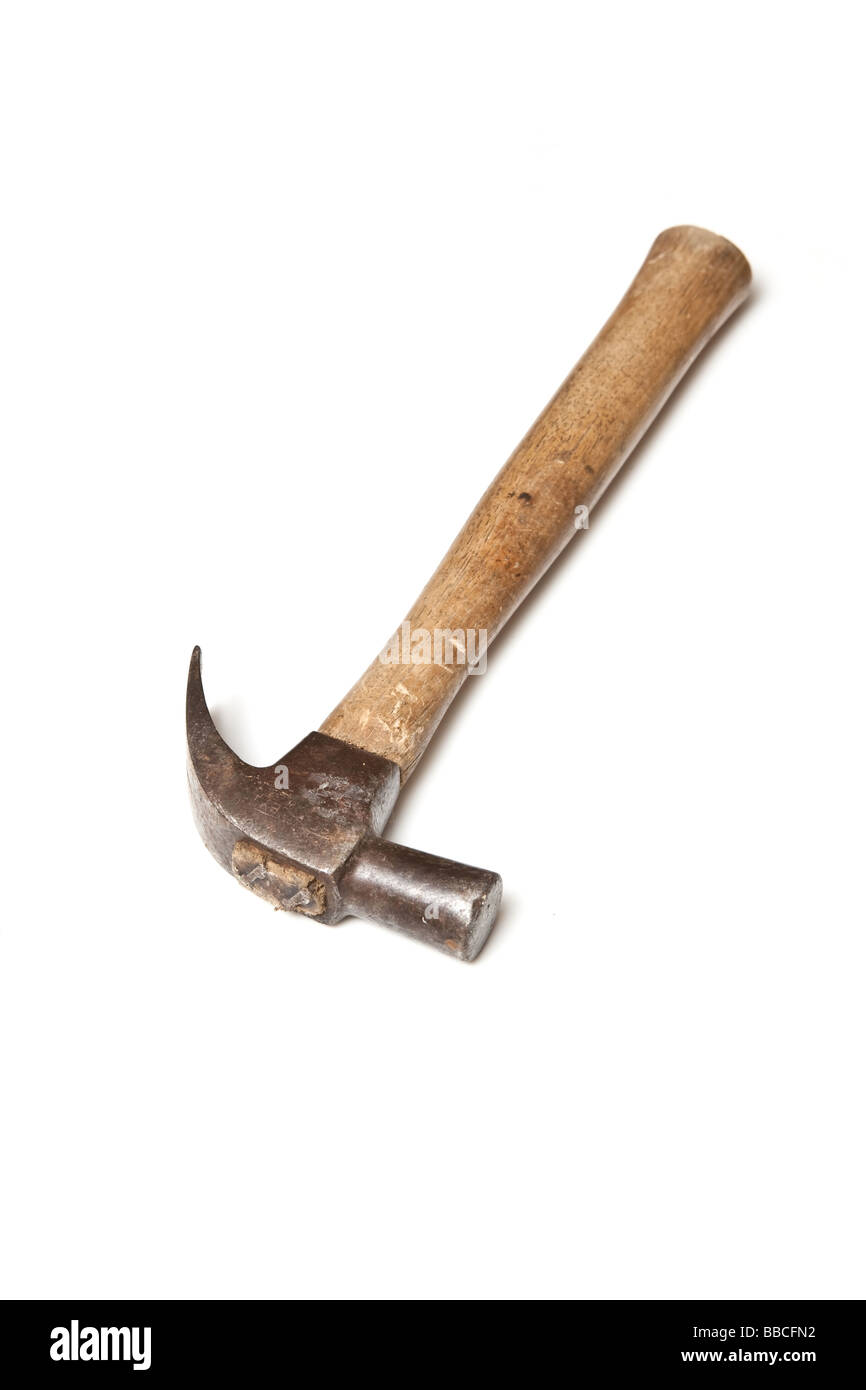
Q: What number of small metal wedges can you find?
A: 2